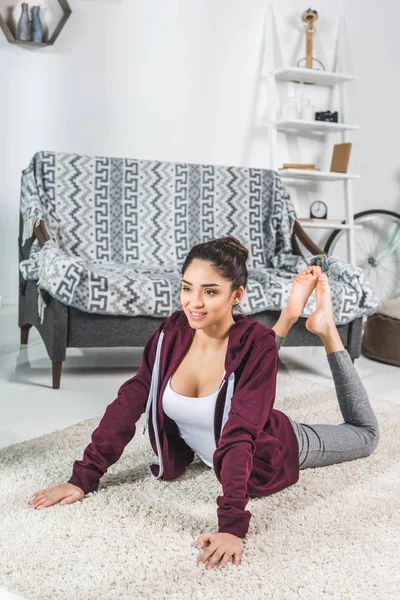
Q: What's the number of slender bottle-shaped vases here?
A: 2